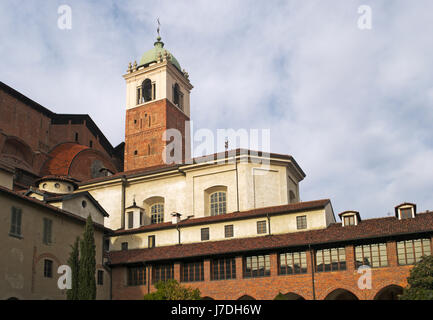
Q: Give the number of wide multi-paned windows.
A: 9